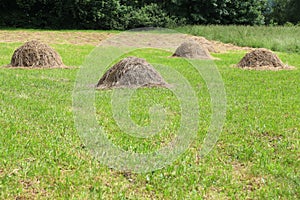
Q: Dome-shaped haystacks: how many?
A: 4